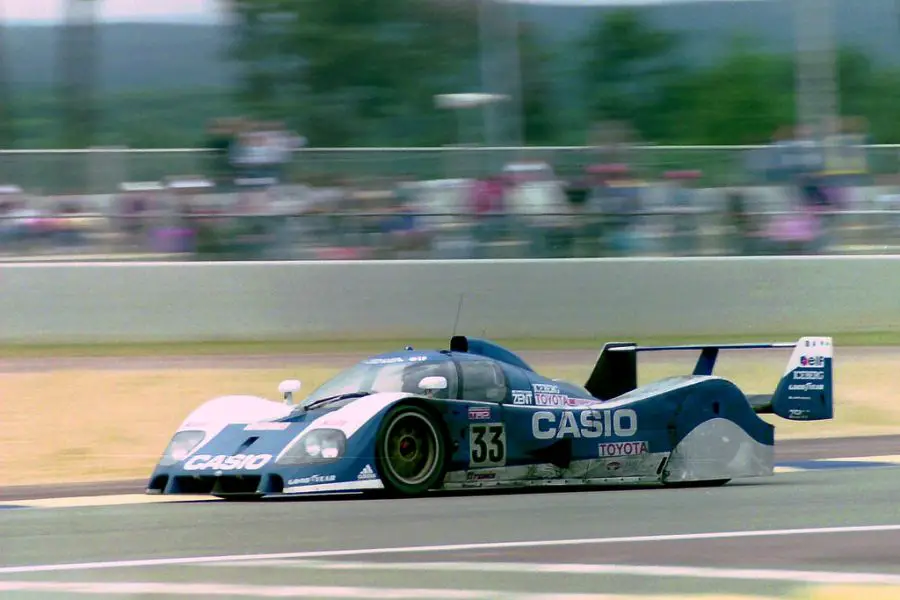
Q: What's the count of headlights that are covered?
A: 2